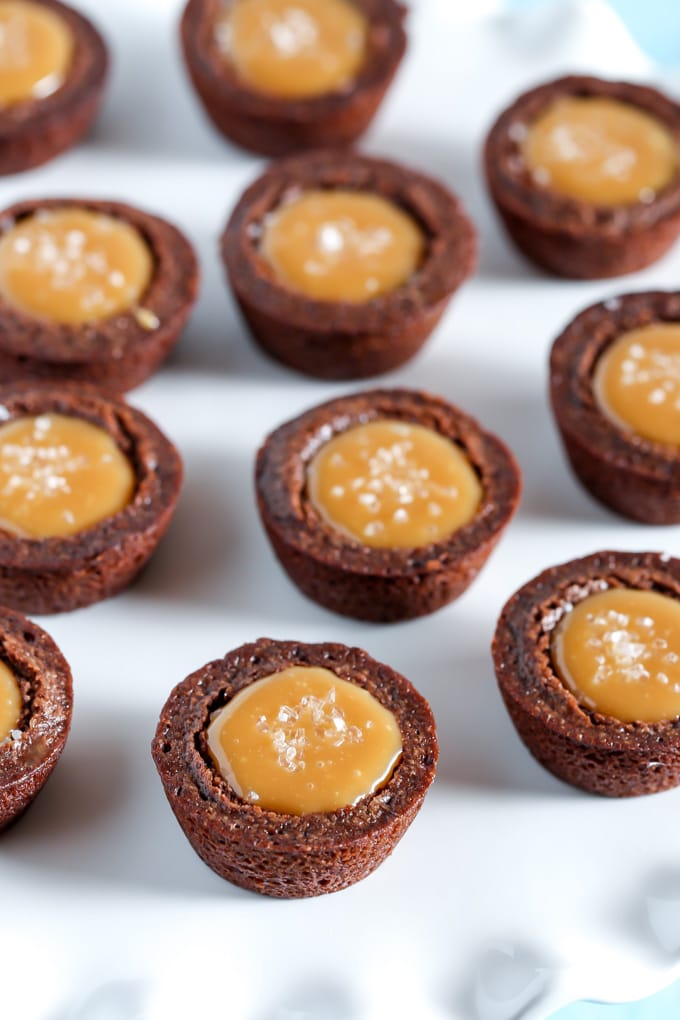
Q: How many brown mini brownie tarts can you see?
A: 11